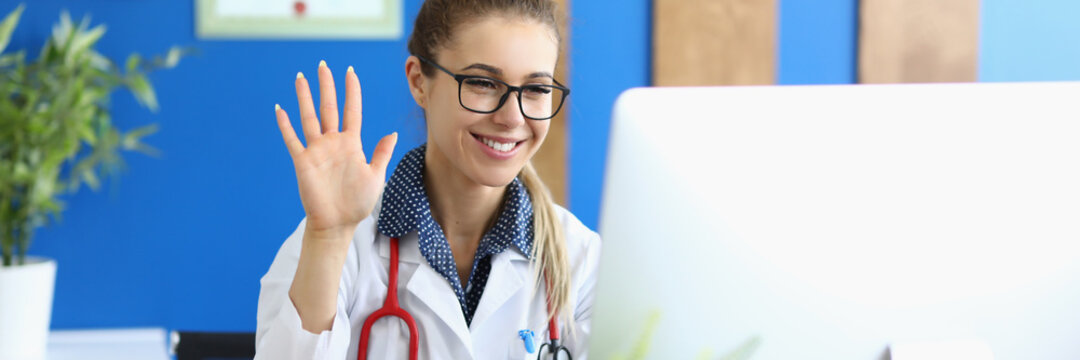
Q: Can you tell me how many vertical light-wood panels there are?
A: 3